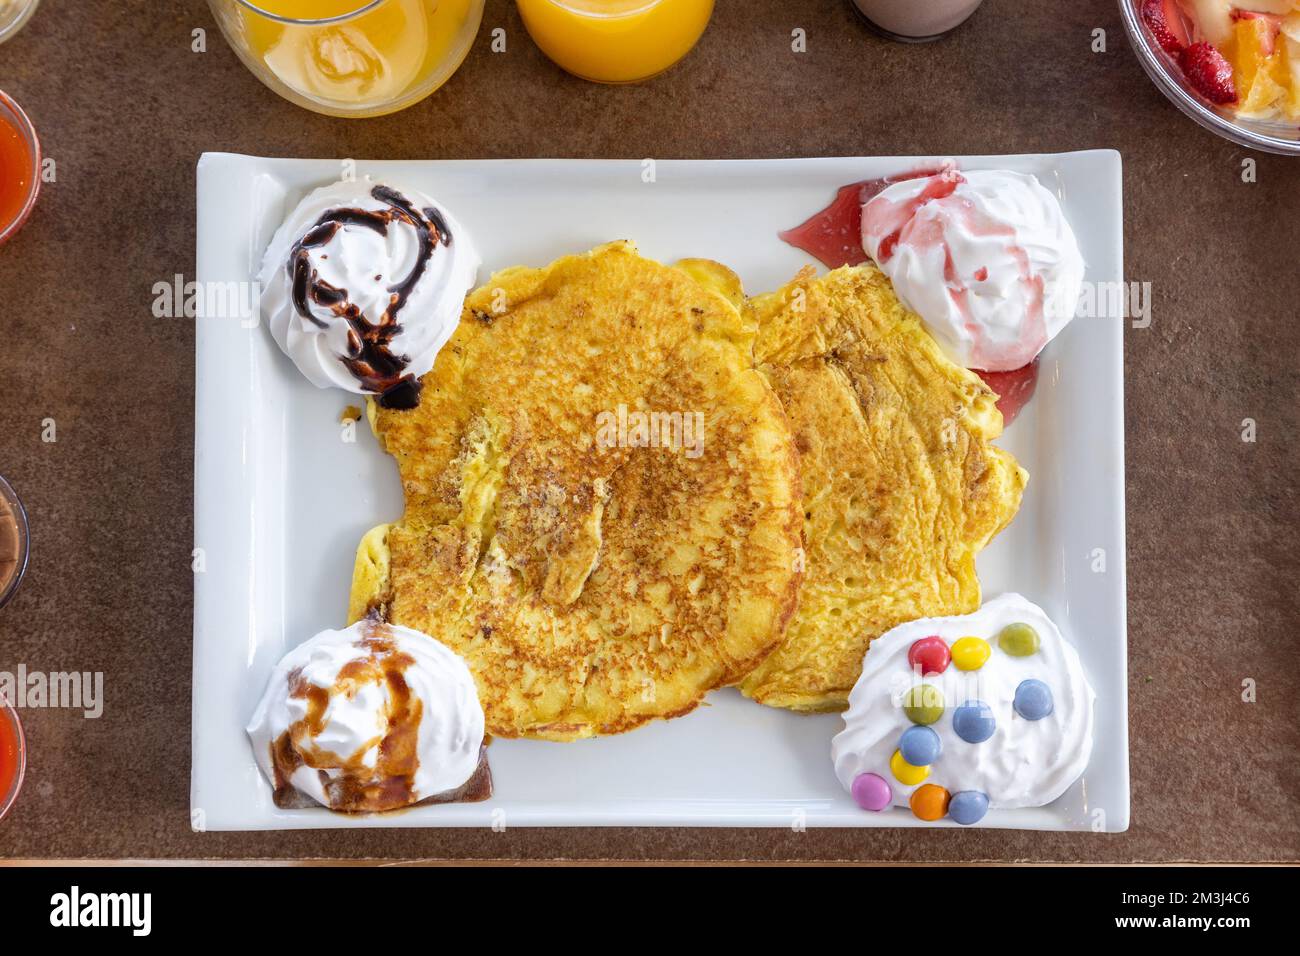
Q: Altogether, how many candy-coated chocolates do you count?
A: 11